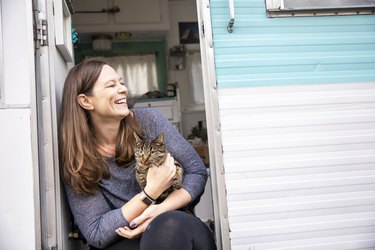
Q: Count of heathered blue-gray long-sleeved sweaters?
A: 1